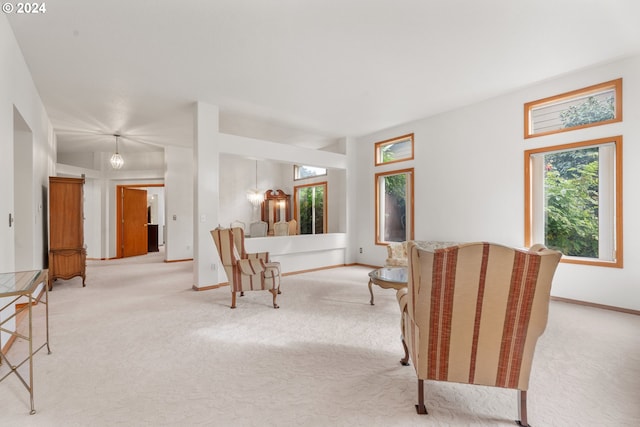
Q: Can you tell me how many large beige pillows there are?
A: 0